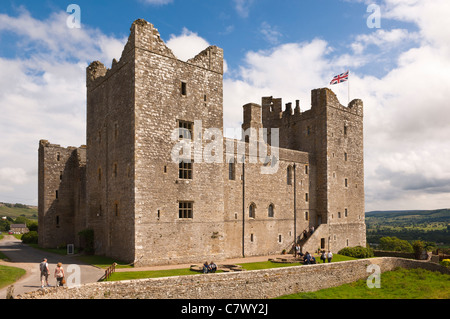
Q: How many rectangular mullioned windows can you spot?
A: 3